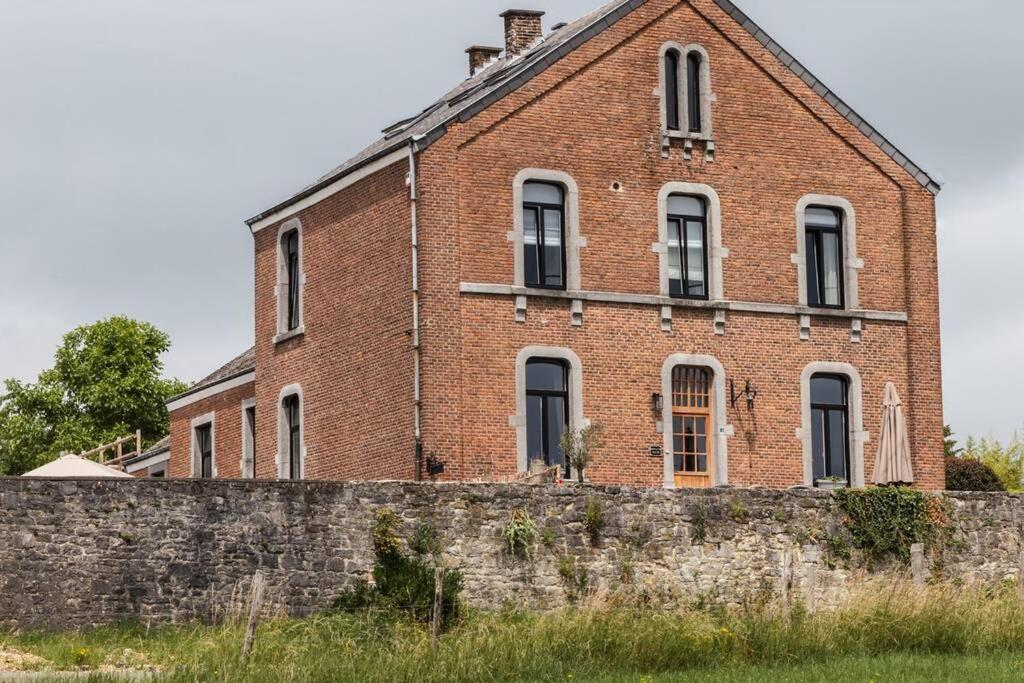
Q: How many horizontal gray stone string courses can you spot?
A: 1